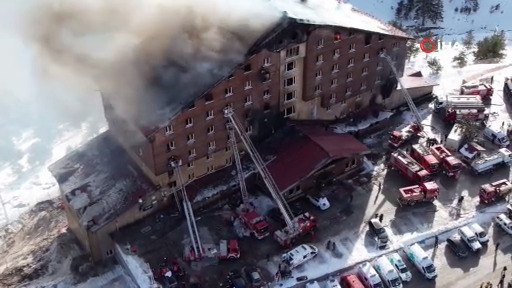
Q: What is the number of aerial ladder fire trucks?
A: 4